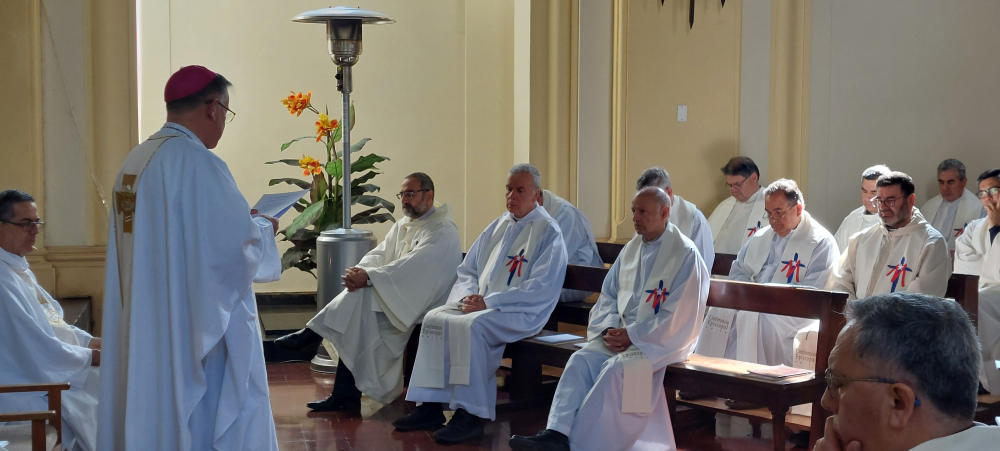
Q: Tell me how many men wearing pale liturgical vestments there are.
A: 14